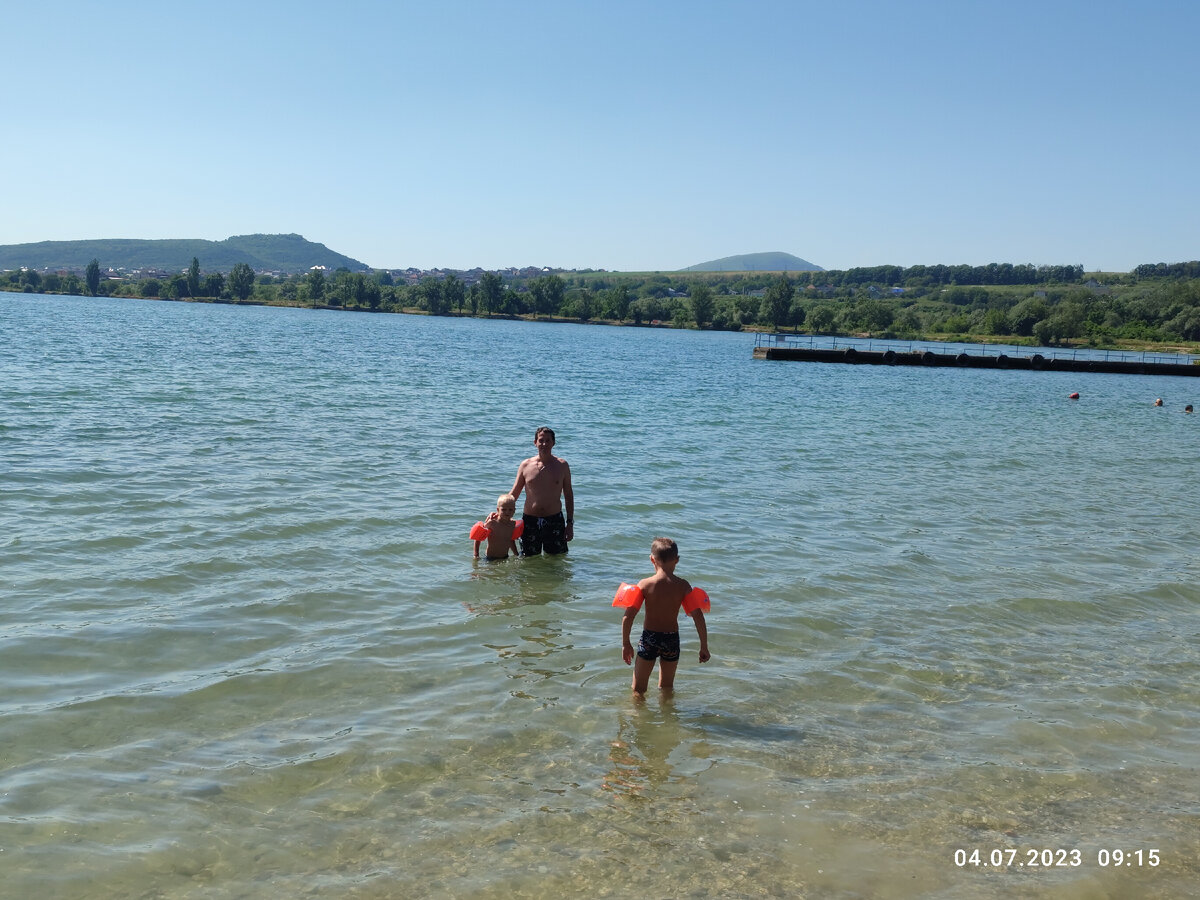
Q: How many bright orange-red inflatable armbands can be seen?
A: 4